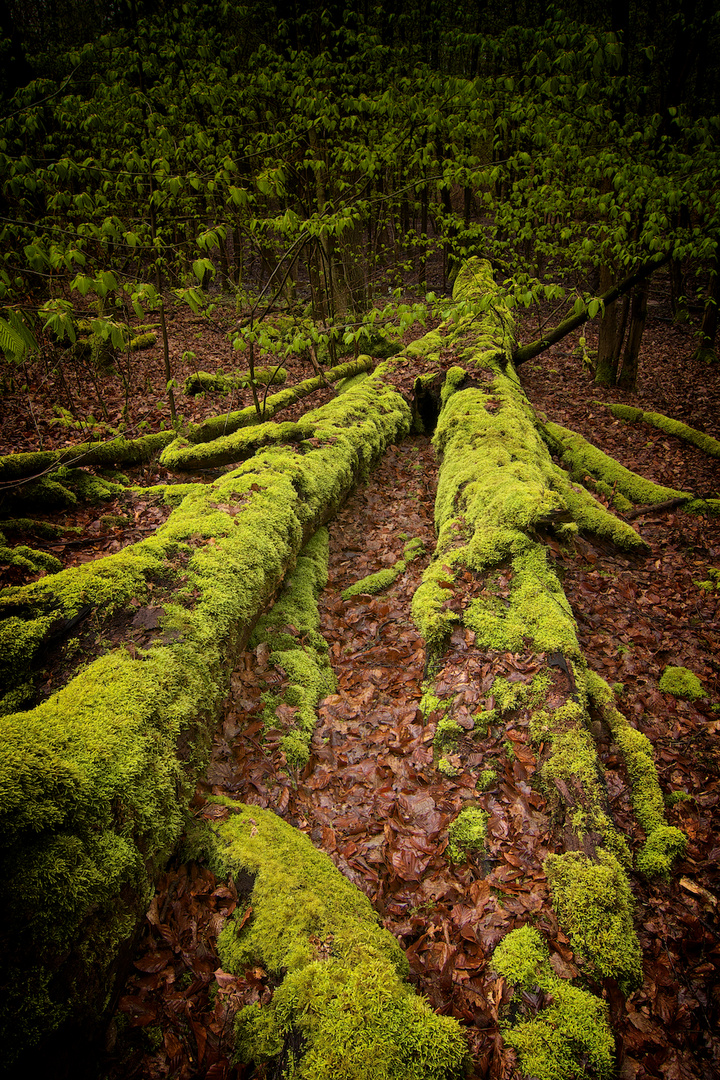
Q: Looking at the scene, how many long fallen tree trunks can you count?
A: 2